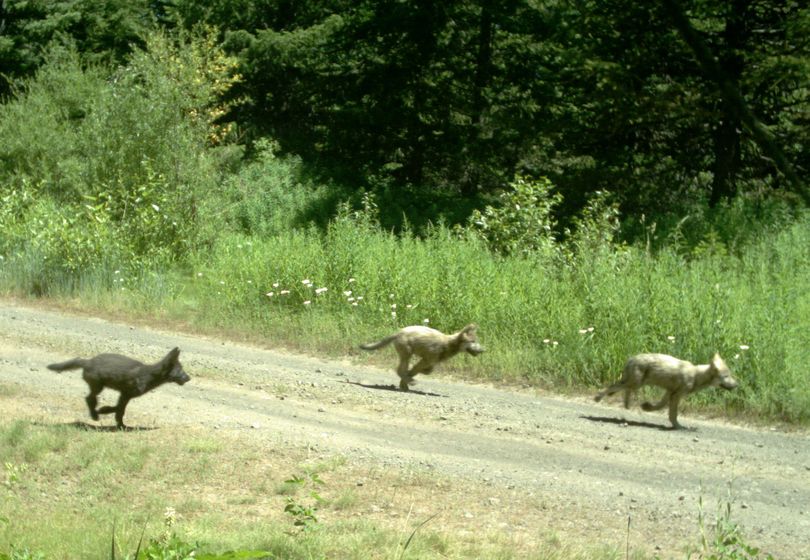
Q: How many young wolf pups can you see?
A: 3